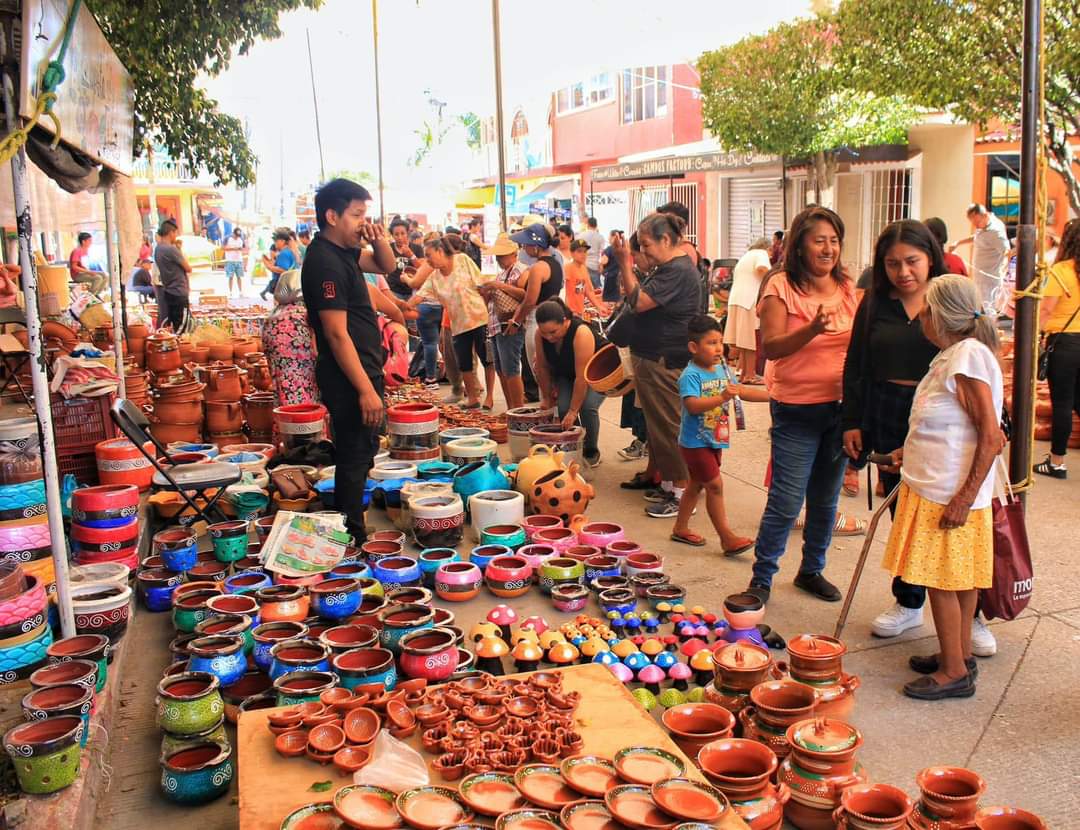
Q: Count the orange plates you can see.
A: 13